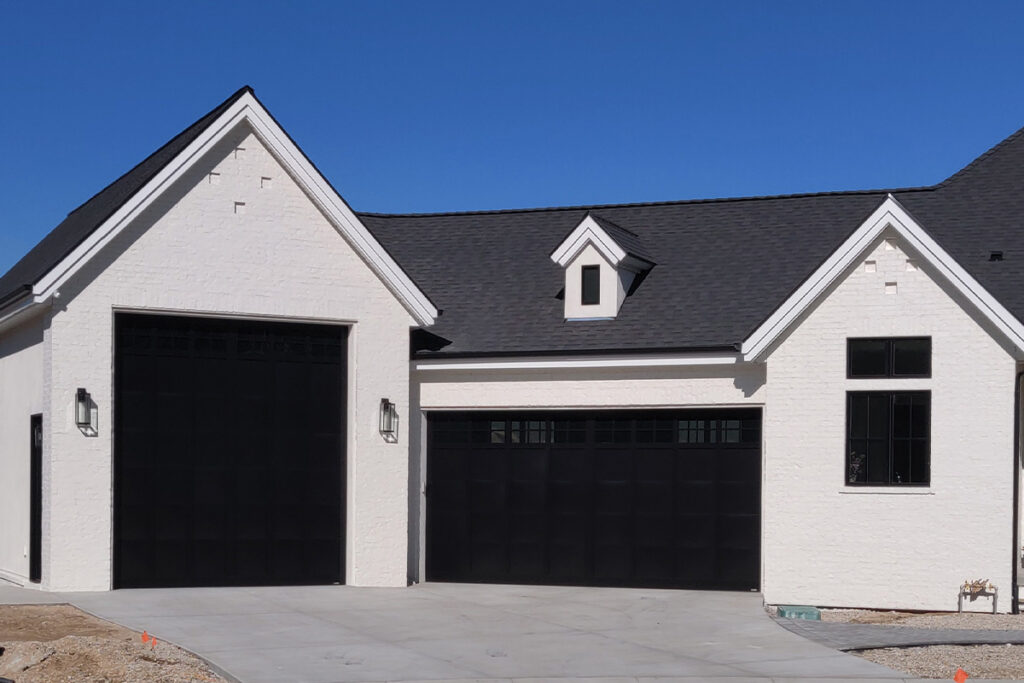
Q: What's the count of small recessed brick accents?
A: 8